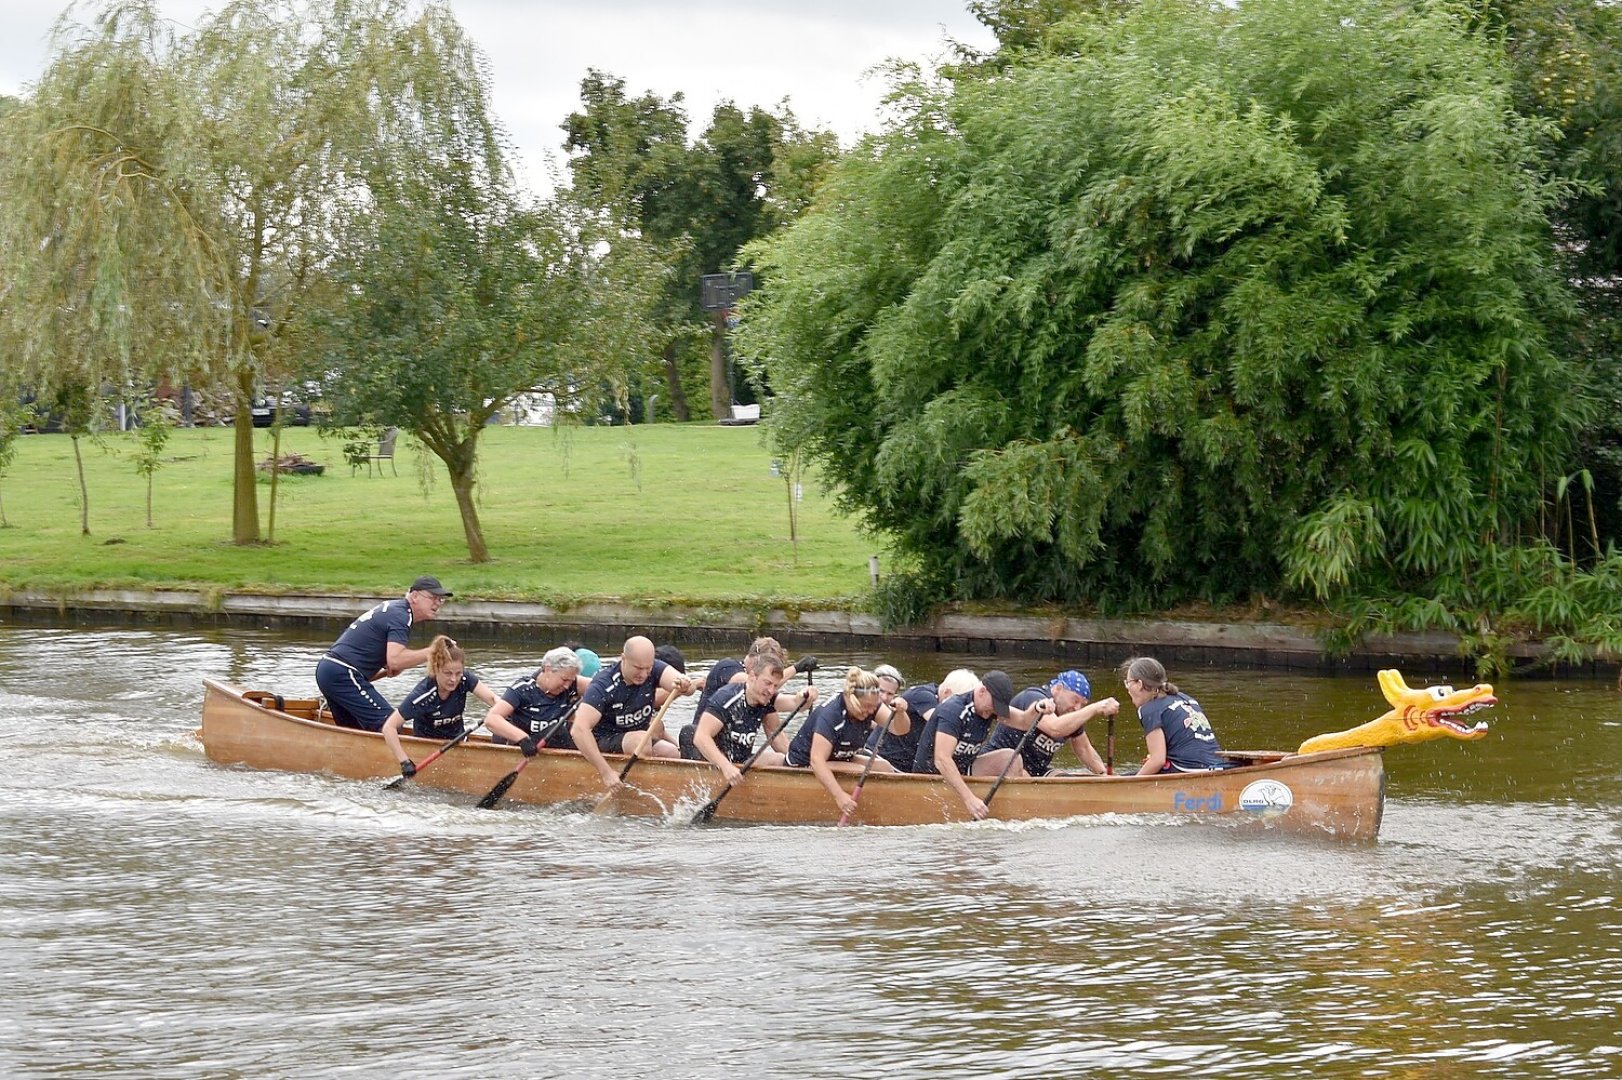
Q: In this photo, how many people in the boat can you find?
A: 14